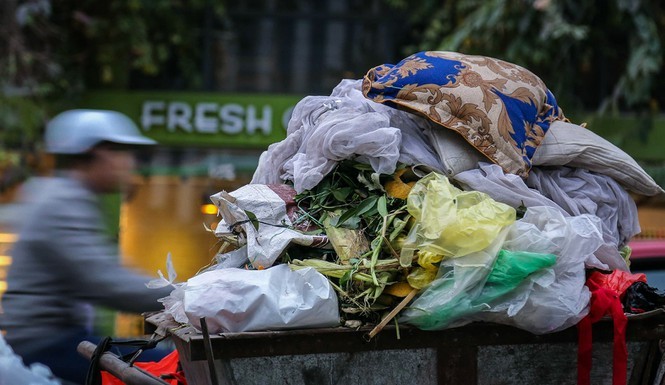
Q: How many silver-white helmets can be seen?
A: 1